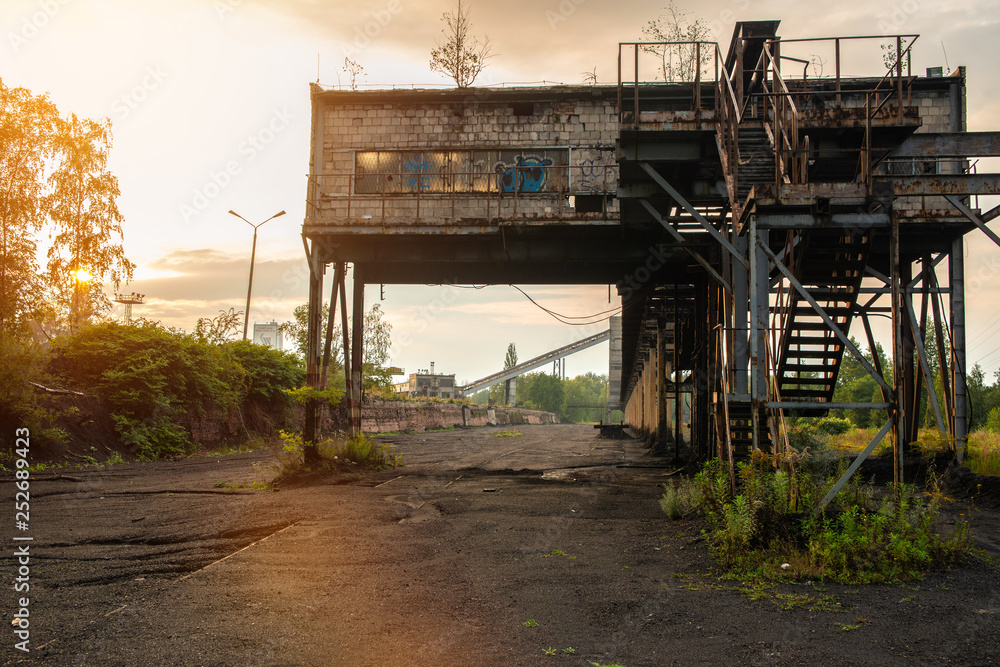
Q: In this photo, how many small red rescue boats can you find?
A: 0